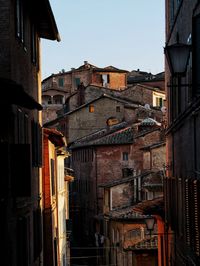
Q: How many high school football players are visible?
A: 0